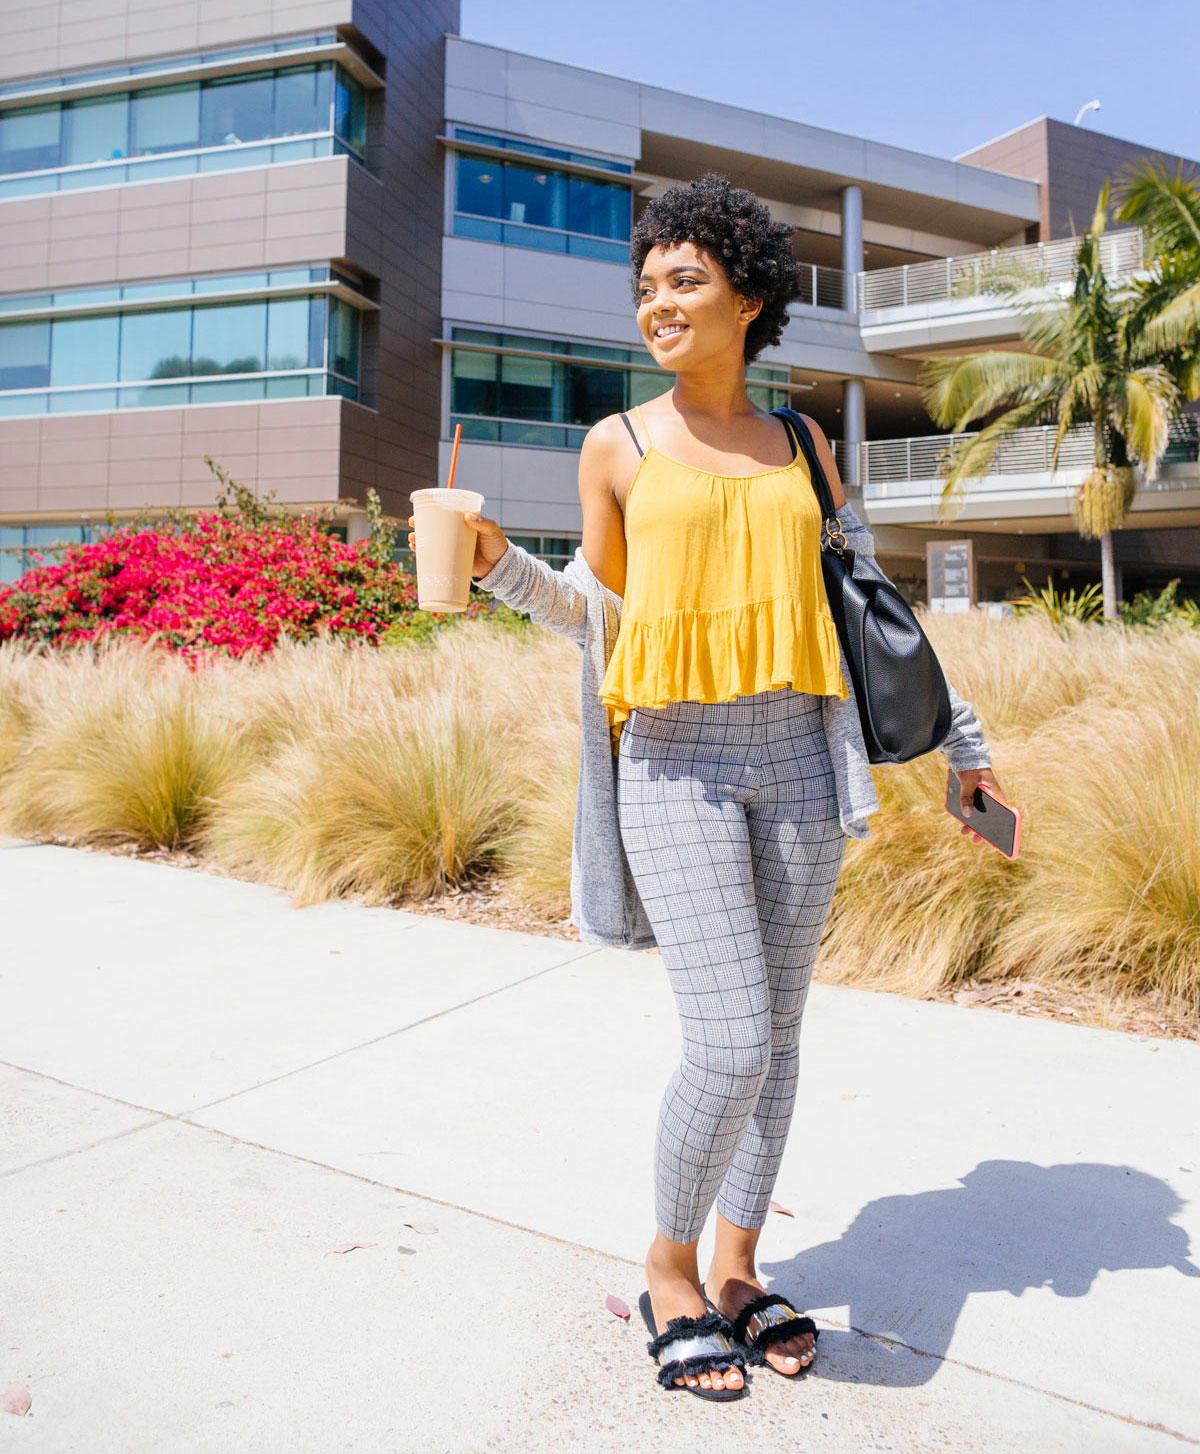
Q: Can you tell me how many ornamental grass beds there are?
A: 1